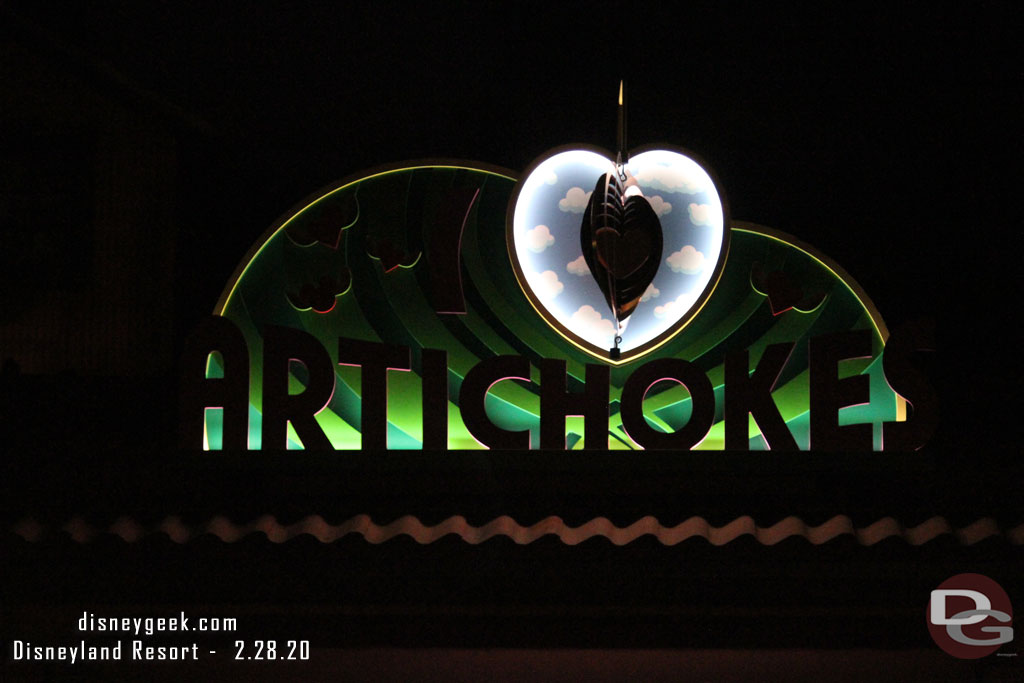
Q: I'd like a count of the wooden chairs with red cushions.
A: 0